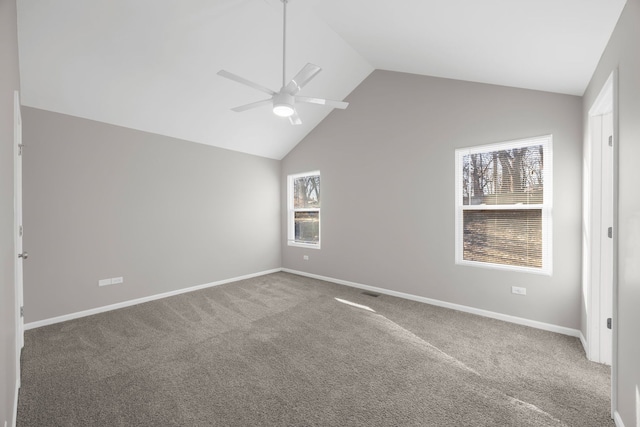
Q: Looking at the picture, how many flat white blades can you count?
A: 5